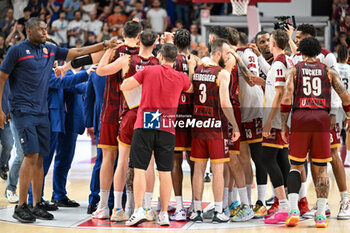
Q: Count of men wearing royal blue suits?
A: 3